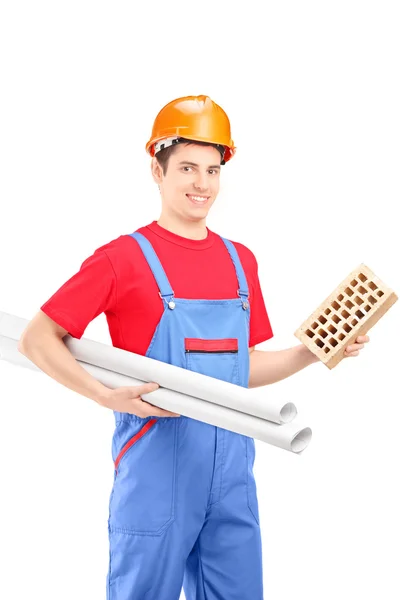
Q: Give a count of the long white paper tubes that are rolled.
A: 2